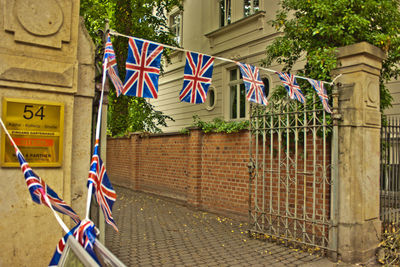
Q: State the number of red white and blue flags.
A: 9